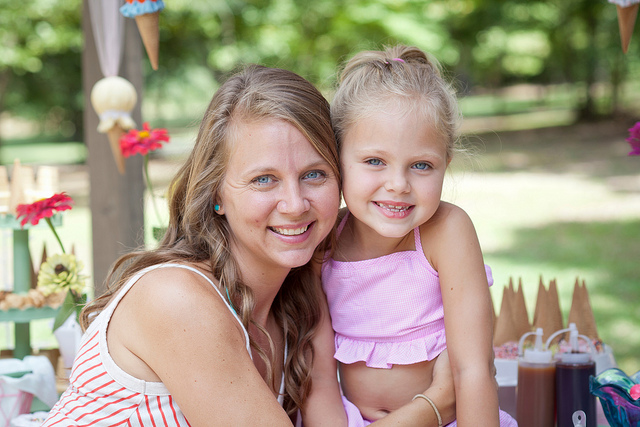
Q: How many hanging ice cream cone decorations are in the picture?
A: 3